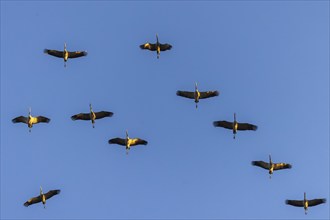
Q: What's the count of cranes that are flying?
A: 10